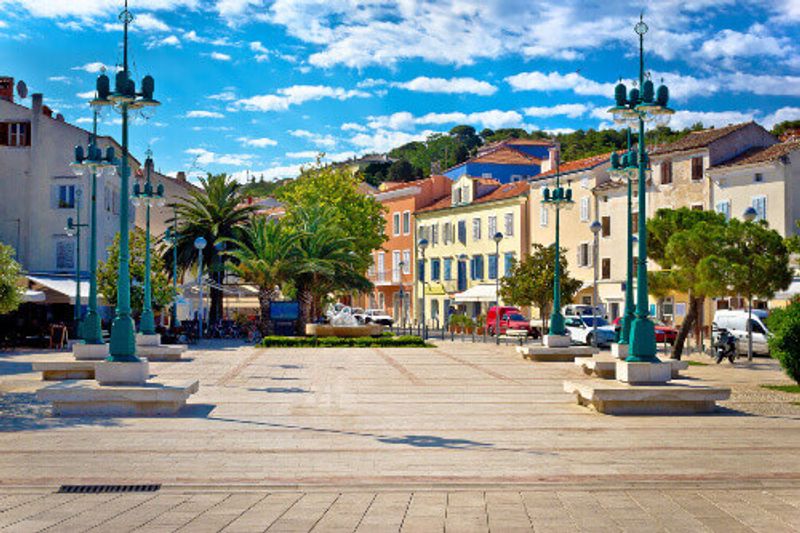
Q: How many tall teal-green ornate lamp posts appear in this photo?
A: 6